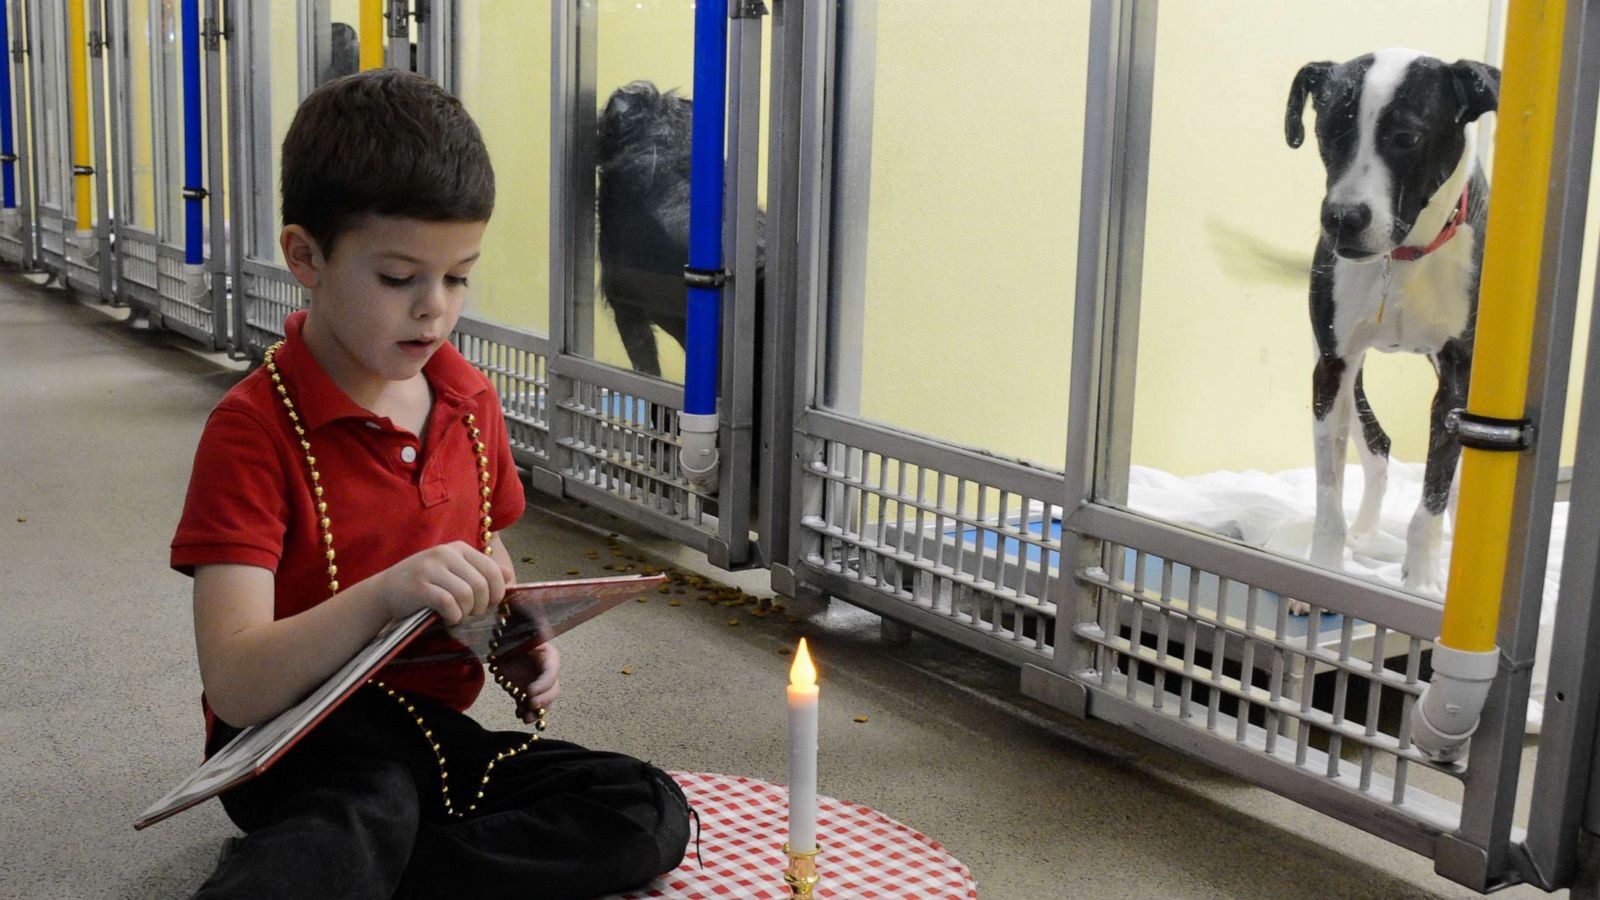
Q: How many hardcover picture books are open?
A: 1